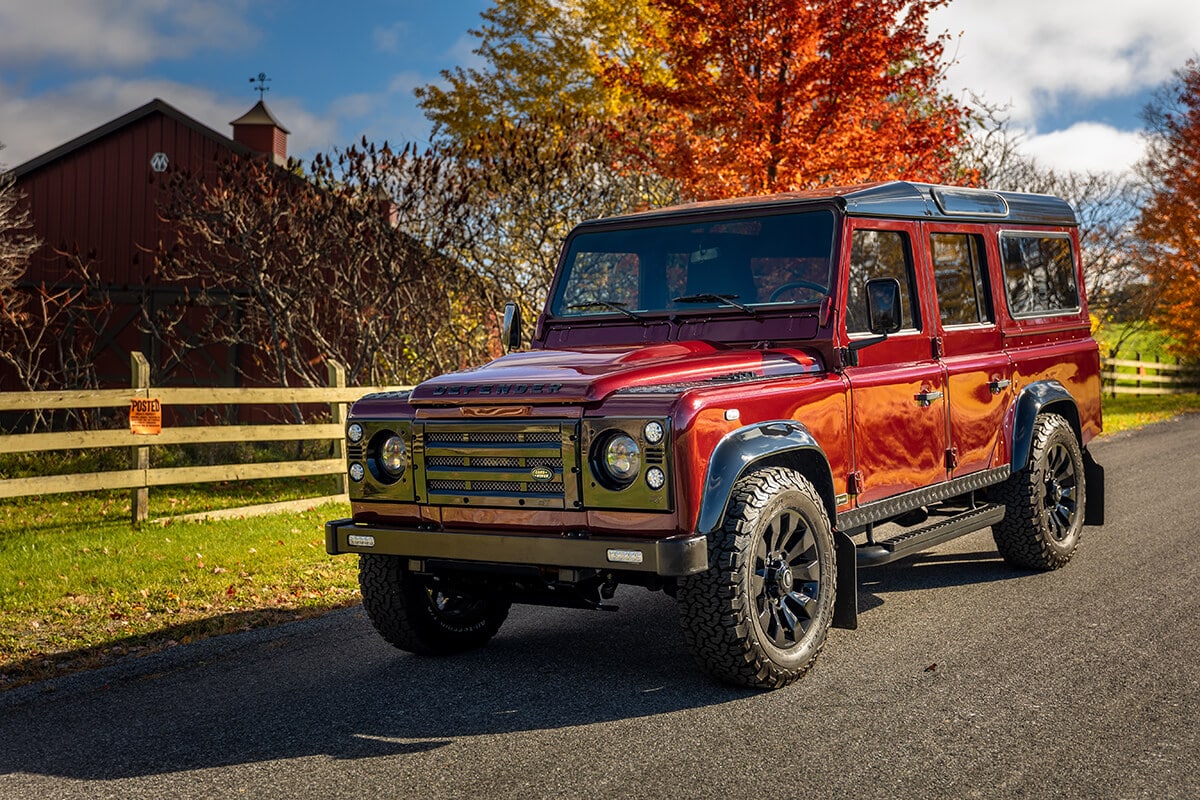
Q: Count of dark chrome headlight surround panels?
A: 2